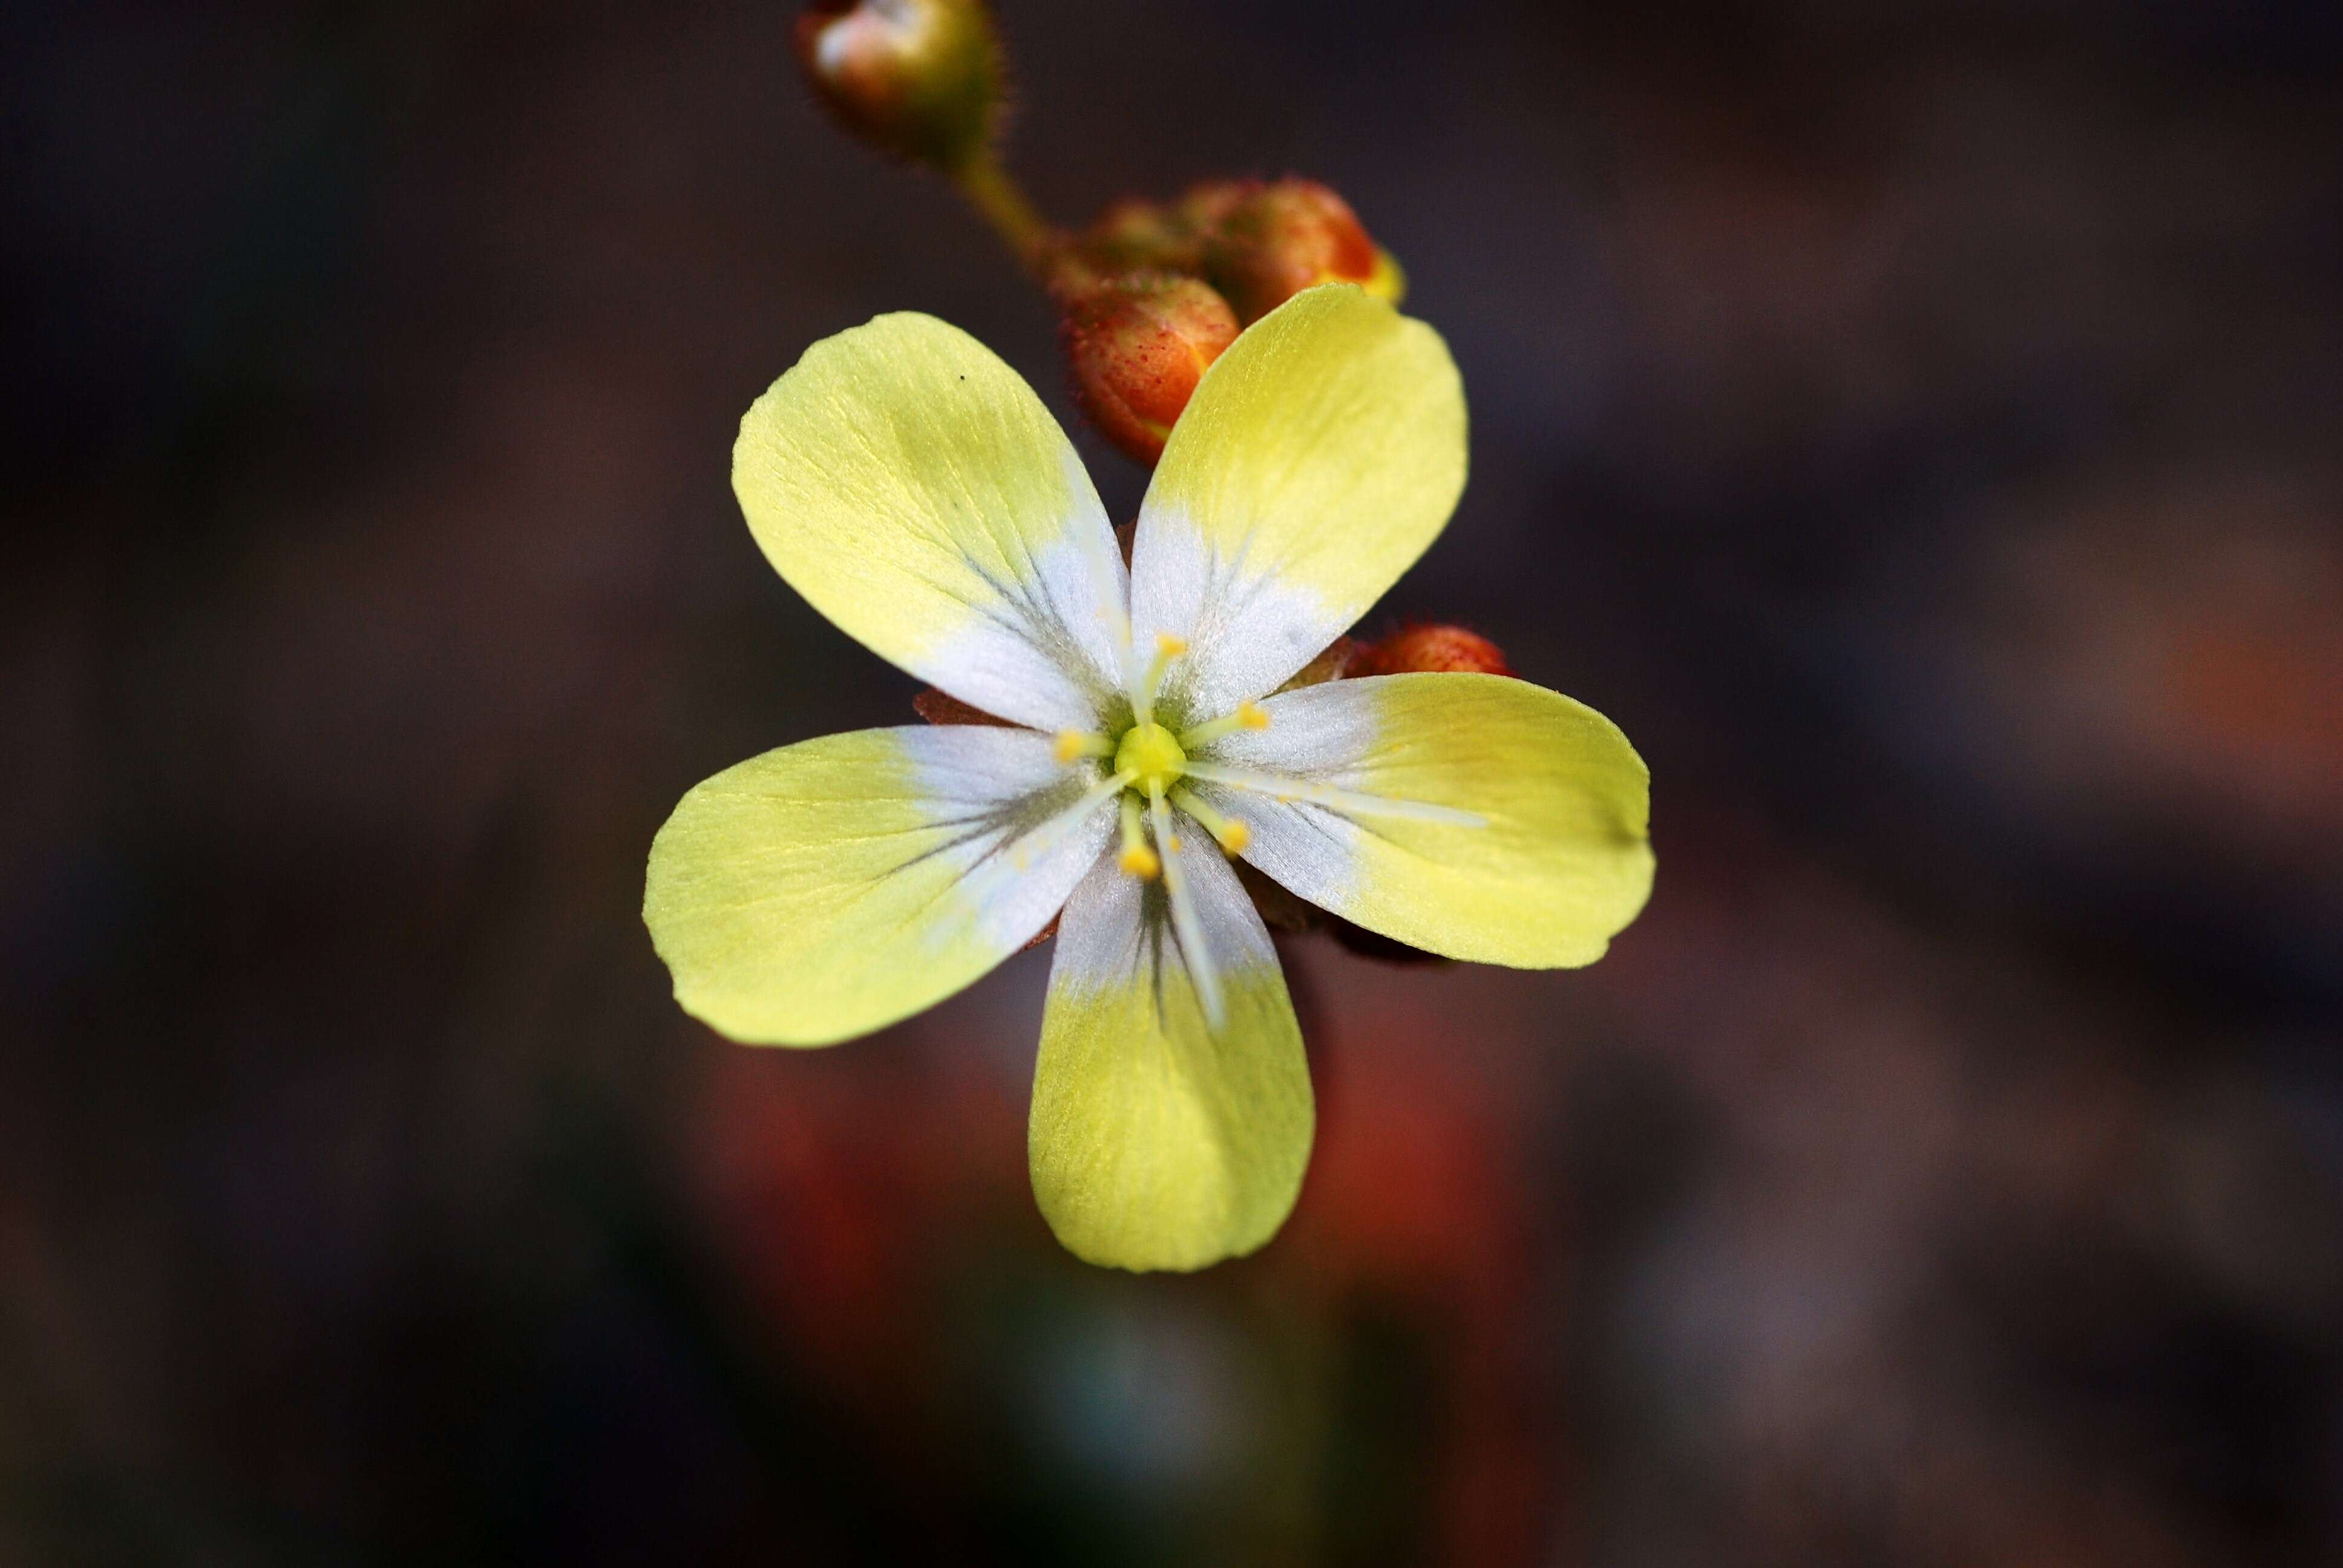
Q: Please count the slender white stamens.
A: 4